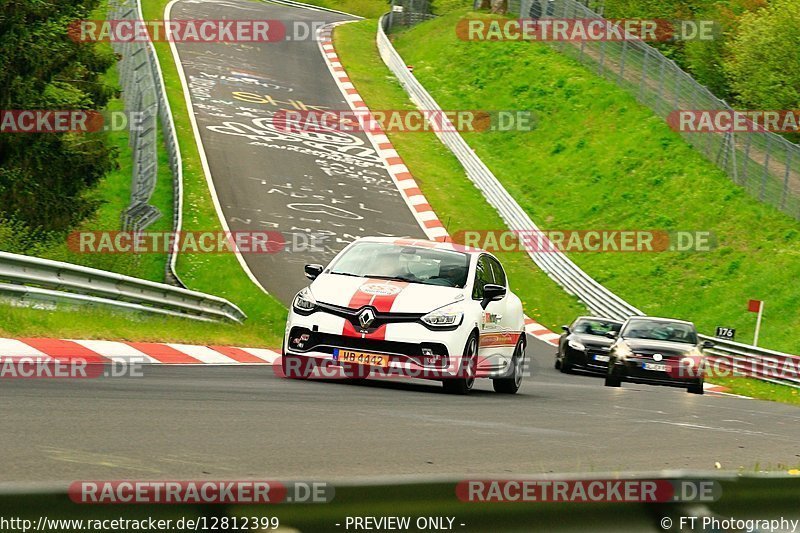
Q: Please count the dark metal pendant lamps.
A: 0